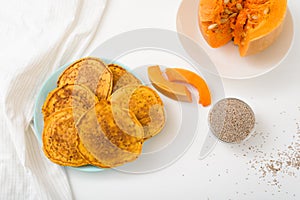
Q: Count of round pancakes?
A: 6